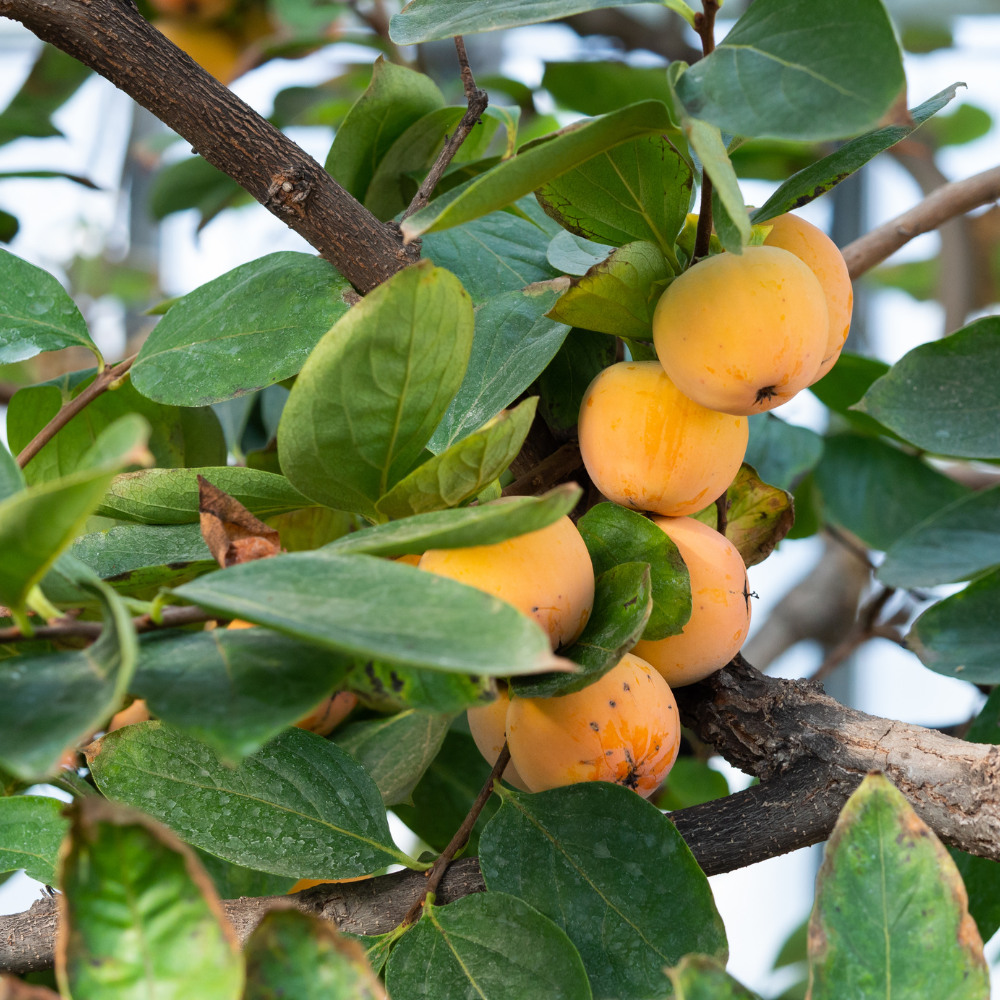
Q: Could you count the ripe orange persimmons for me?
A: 7